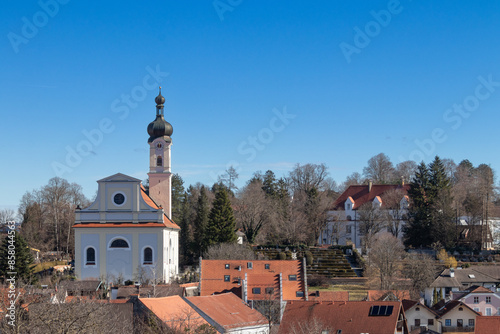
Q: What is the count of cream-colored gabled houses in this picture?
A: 2